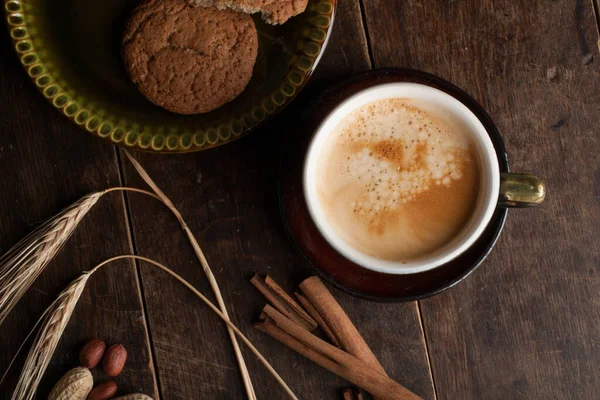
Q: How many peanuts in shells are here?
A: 2